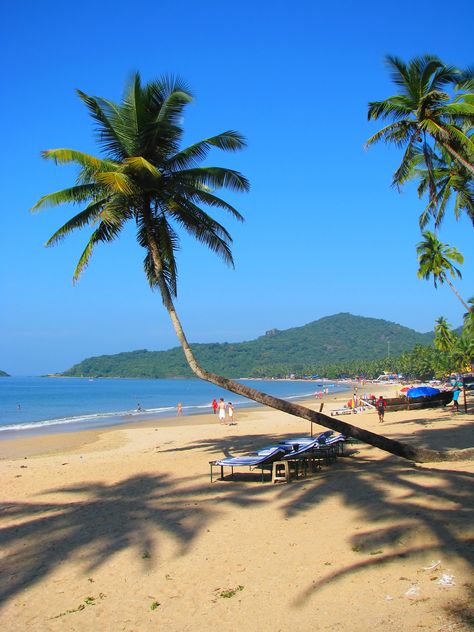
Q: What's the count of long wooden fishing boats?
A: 1